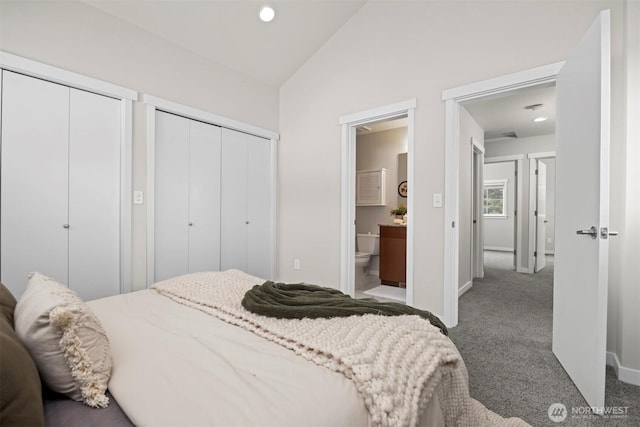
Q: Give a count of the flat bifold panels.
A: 6